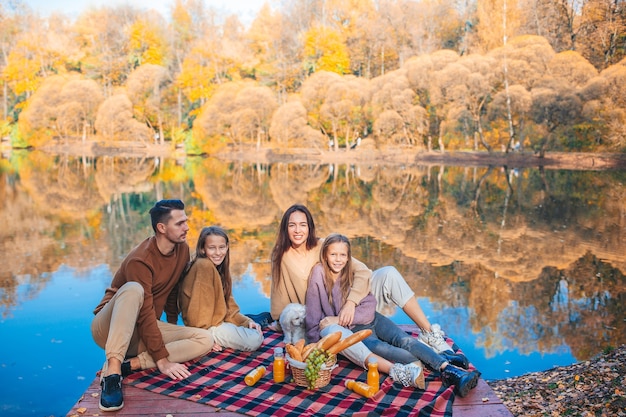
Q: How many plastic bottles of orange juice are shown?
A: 4